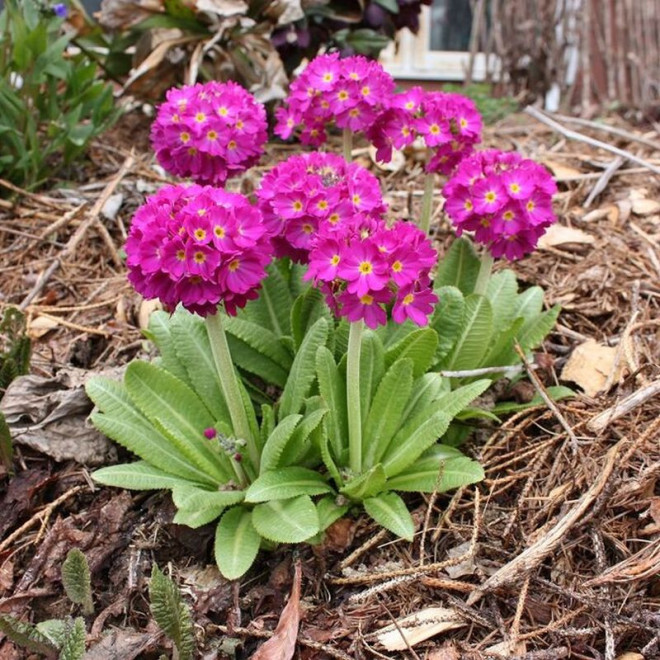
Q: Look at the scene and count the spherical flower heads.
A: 7